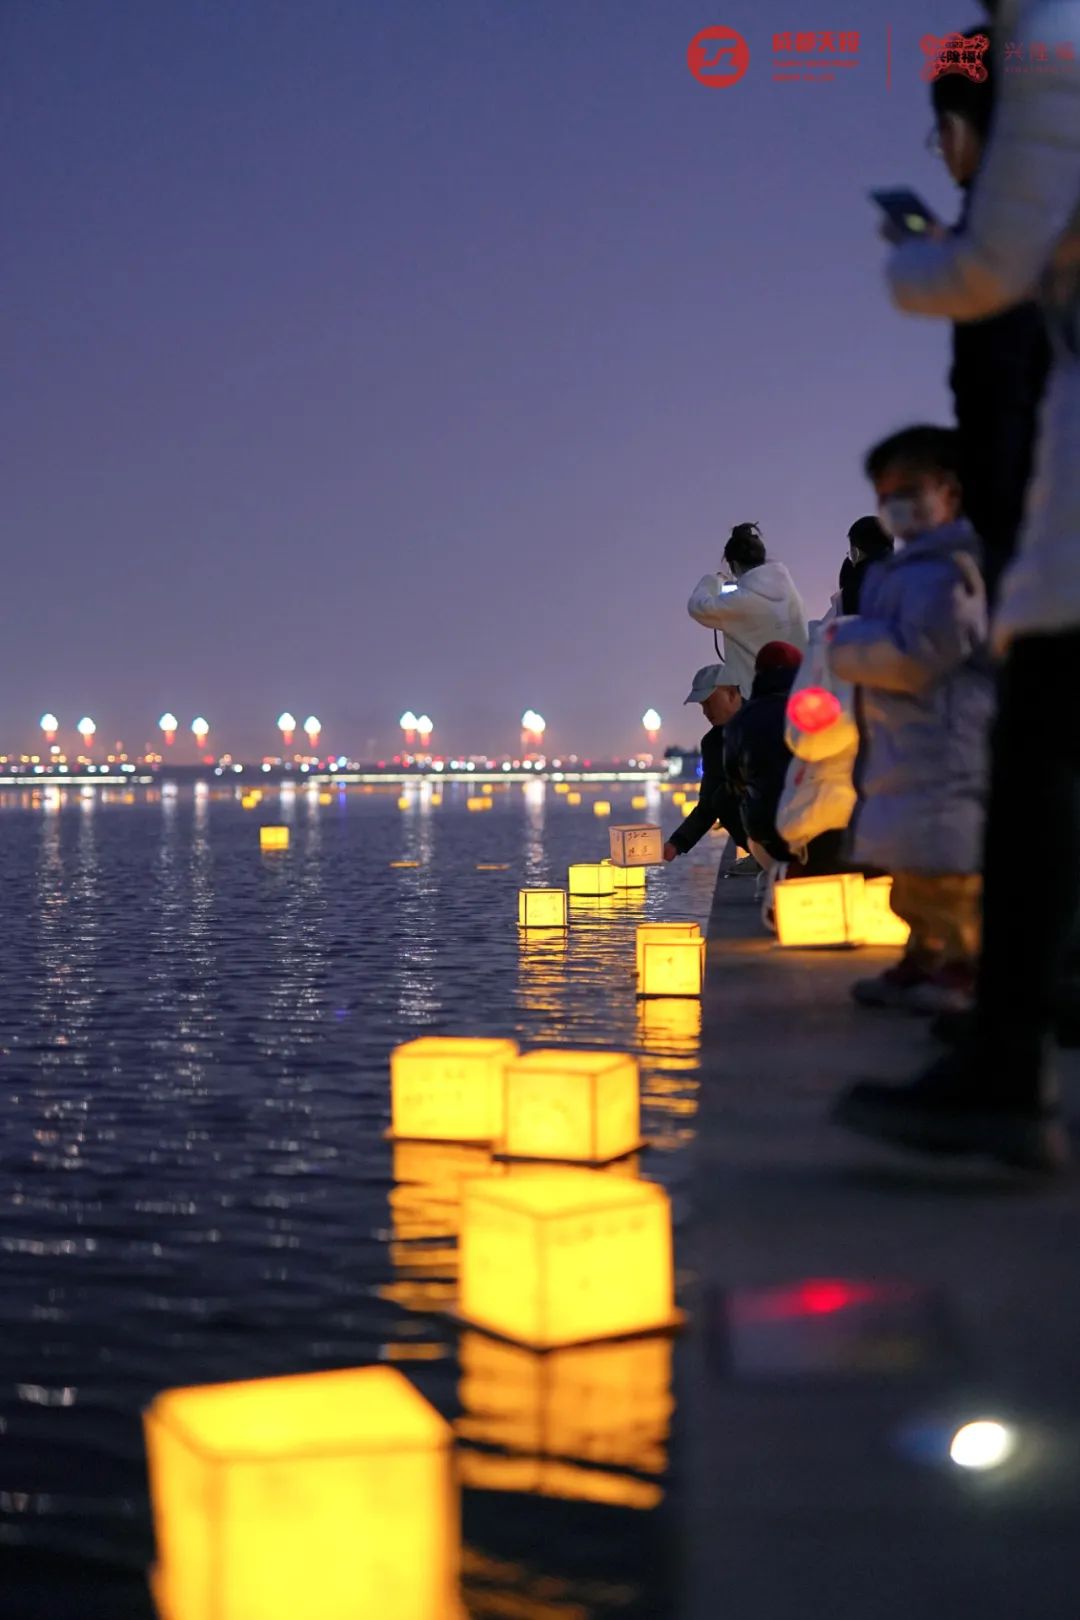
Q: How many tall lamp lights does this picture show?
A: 11